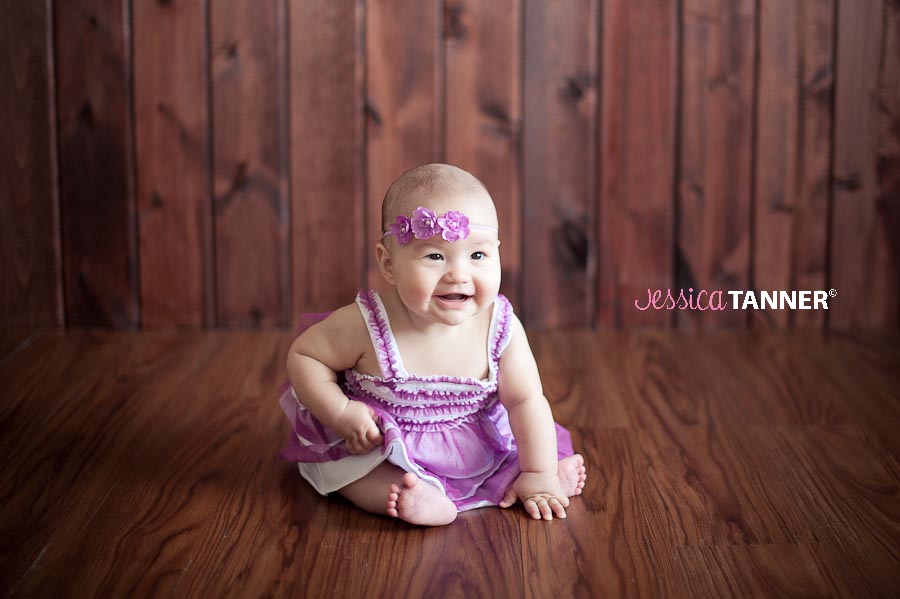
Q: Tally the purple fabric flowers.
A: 3